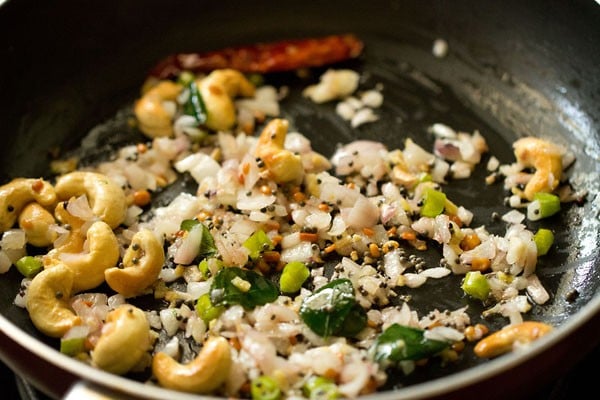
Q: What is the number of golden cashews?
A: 14